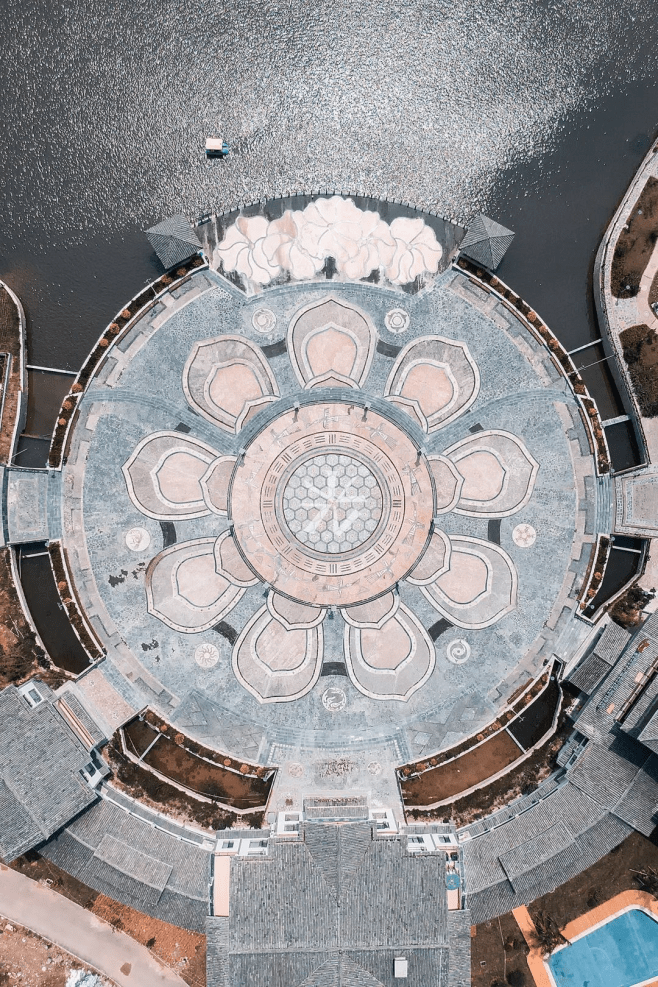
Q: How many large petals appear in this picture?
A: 9